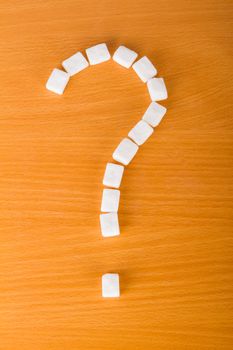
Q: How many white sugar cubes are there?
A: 13